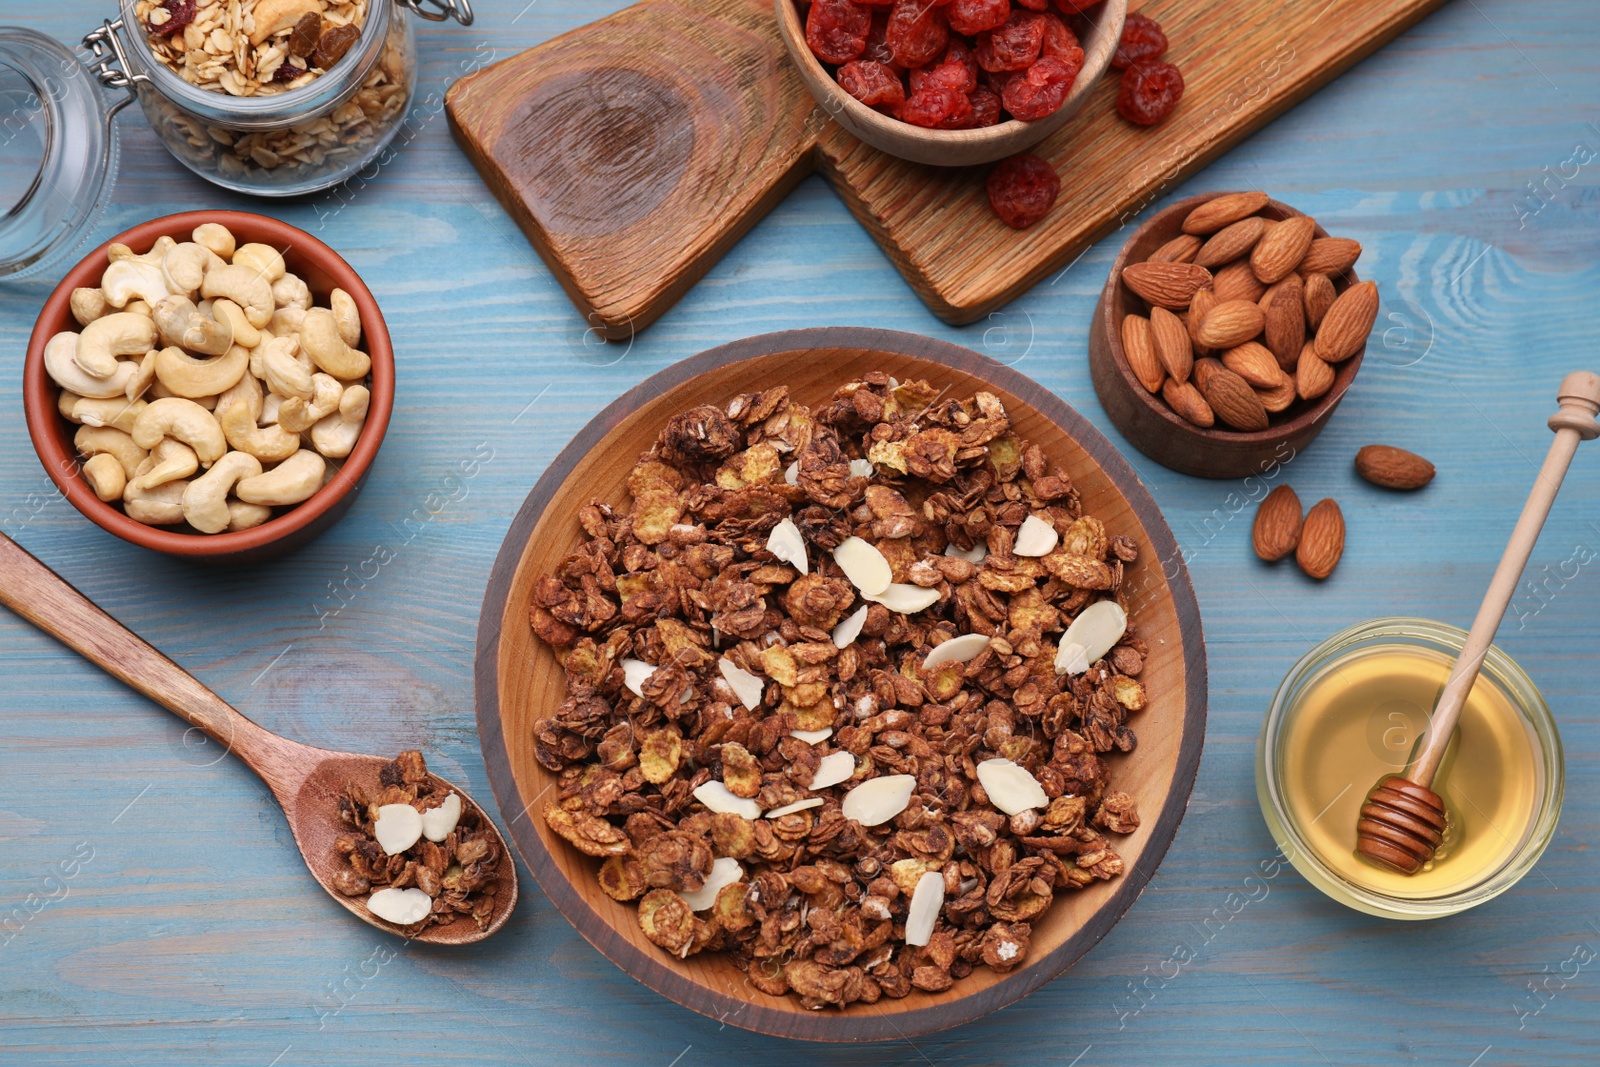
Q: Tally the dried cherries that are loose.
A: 3